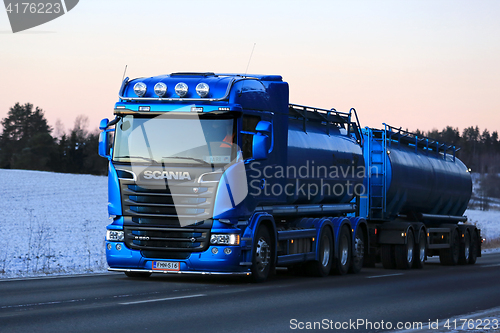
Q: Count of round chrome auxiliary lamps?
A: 4